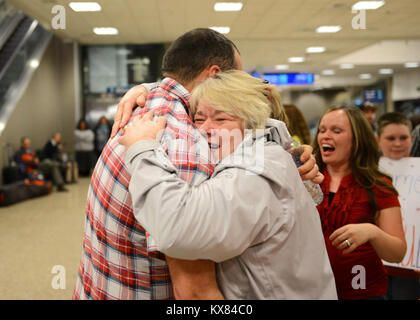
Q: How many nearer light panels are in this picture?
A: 6